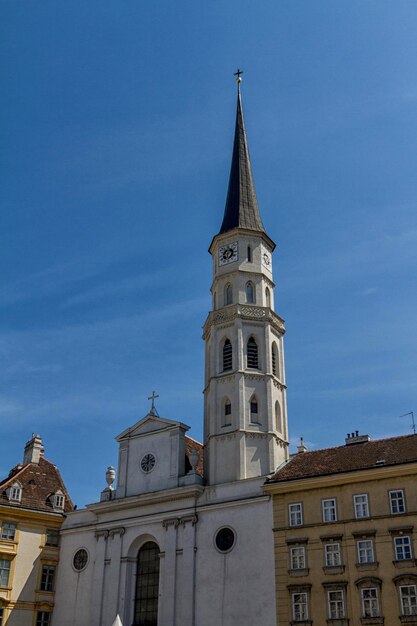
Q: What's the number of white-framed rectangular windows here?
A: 12